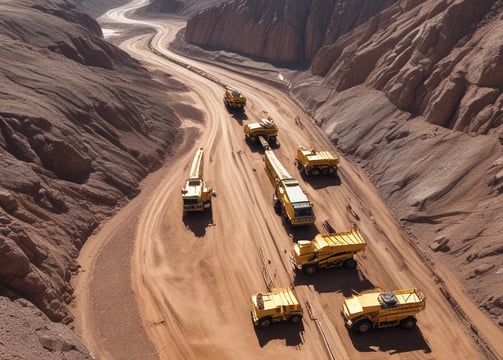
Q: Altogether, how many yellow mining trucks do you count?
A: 8